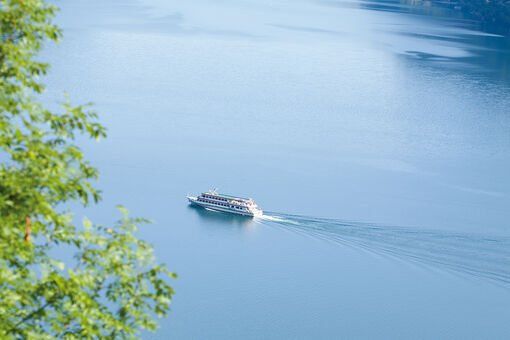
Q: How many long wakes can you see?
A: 1